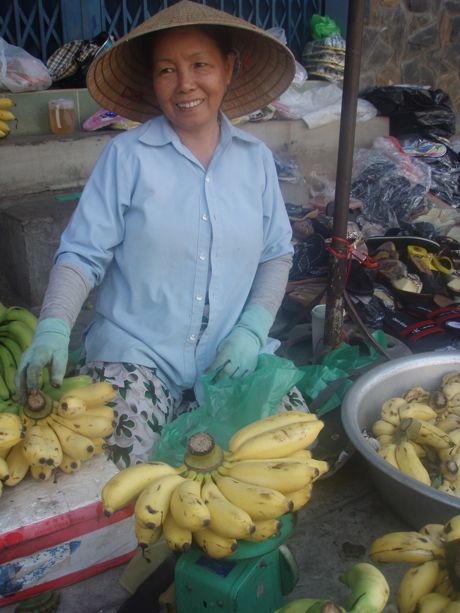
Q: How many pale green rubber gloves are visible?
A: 2